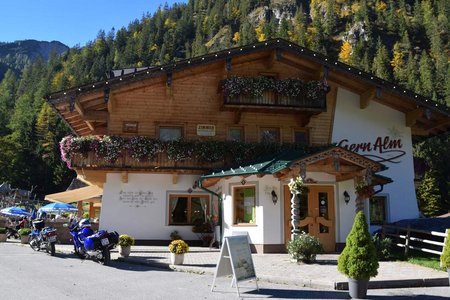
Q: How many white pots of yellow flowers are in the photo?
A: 2